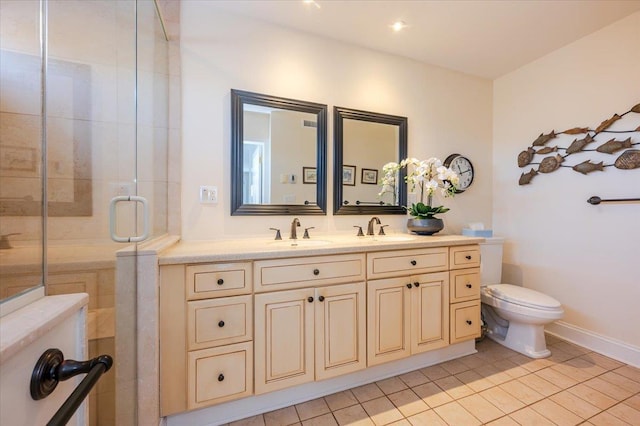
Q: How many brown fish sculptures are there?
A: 13